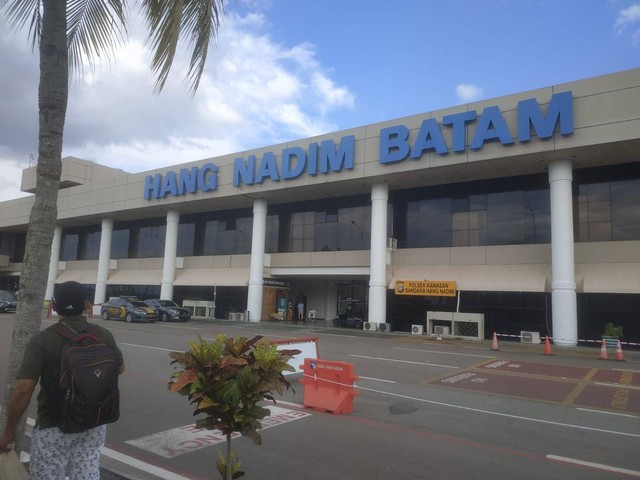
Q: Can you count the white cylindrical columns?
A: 6